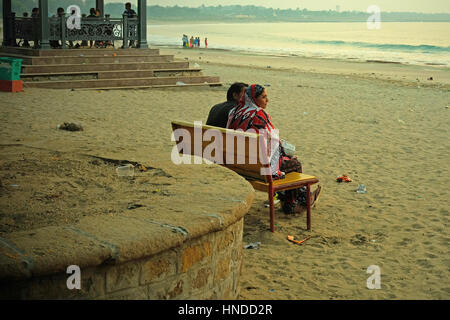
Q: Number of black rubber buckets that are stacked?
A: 0